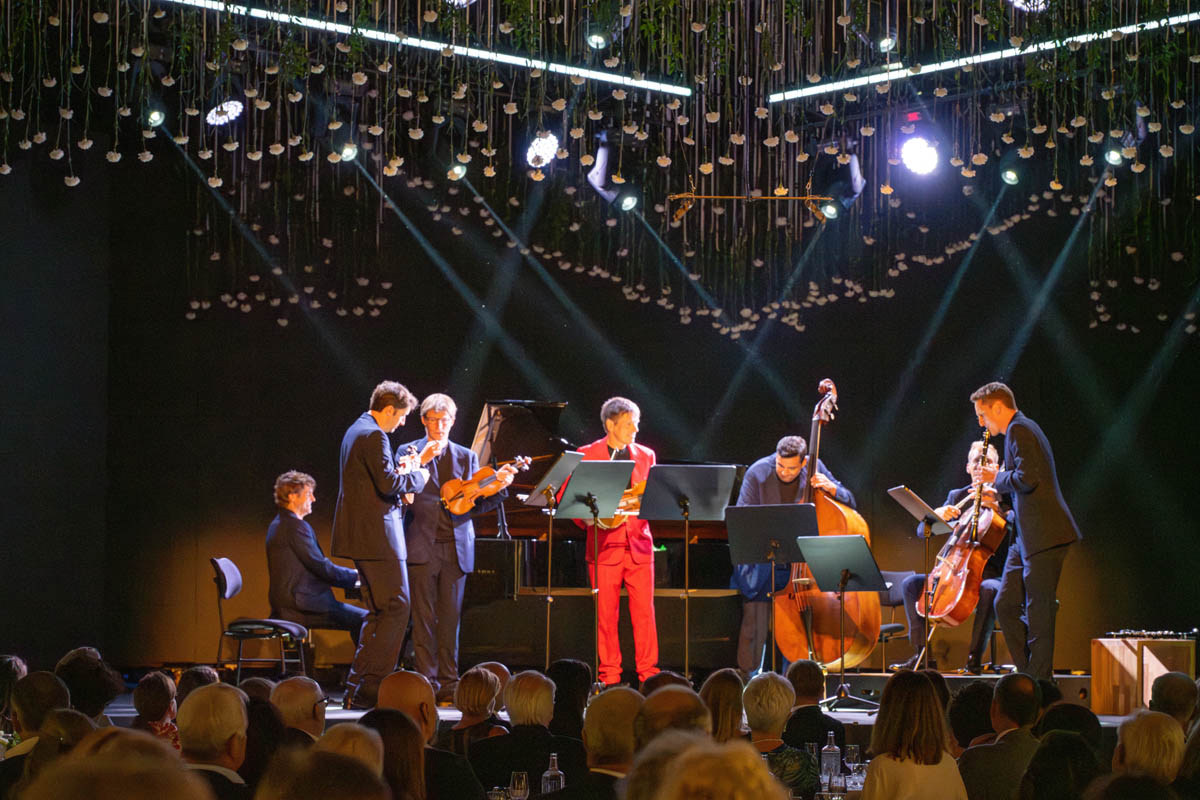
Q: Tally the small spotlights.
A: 9